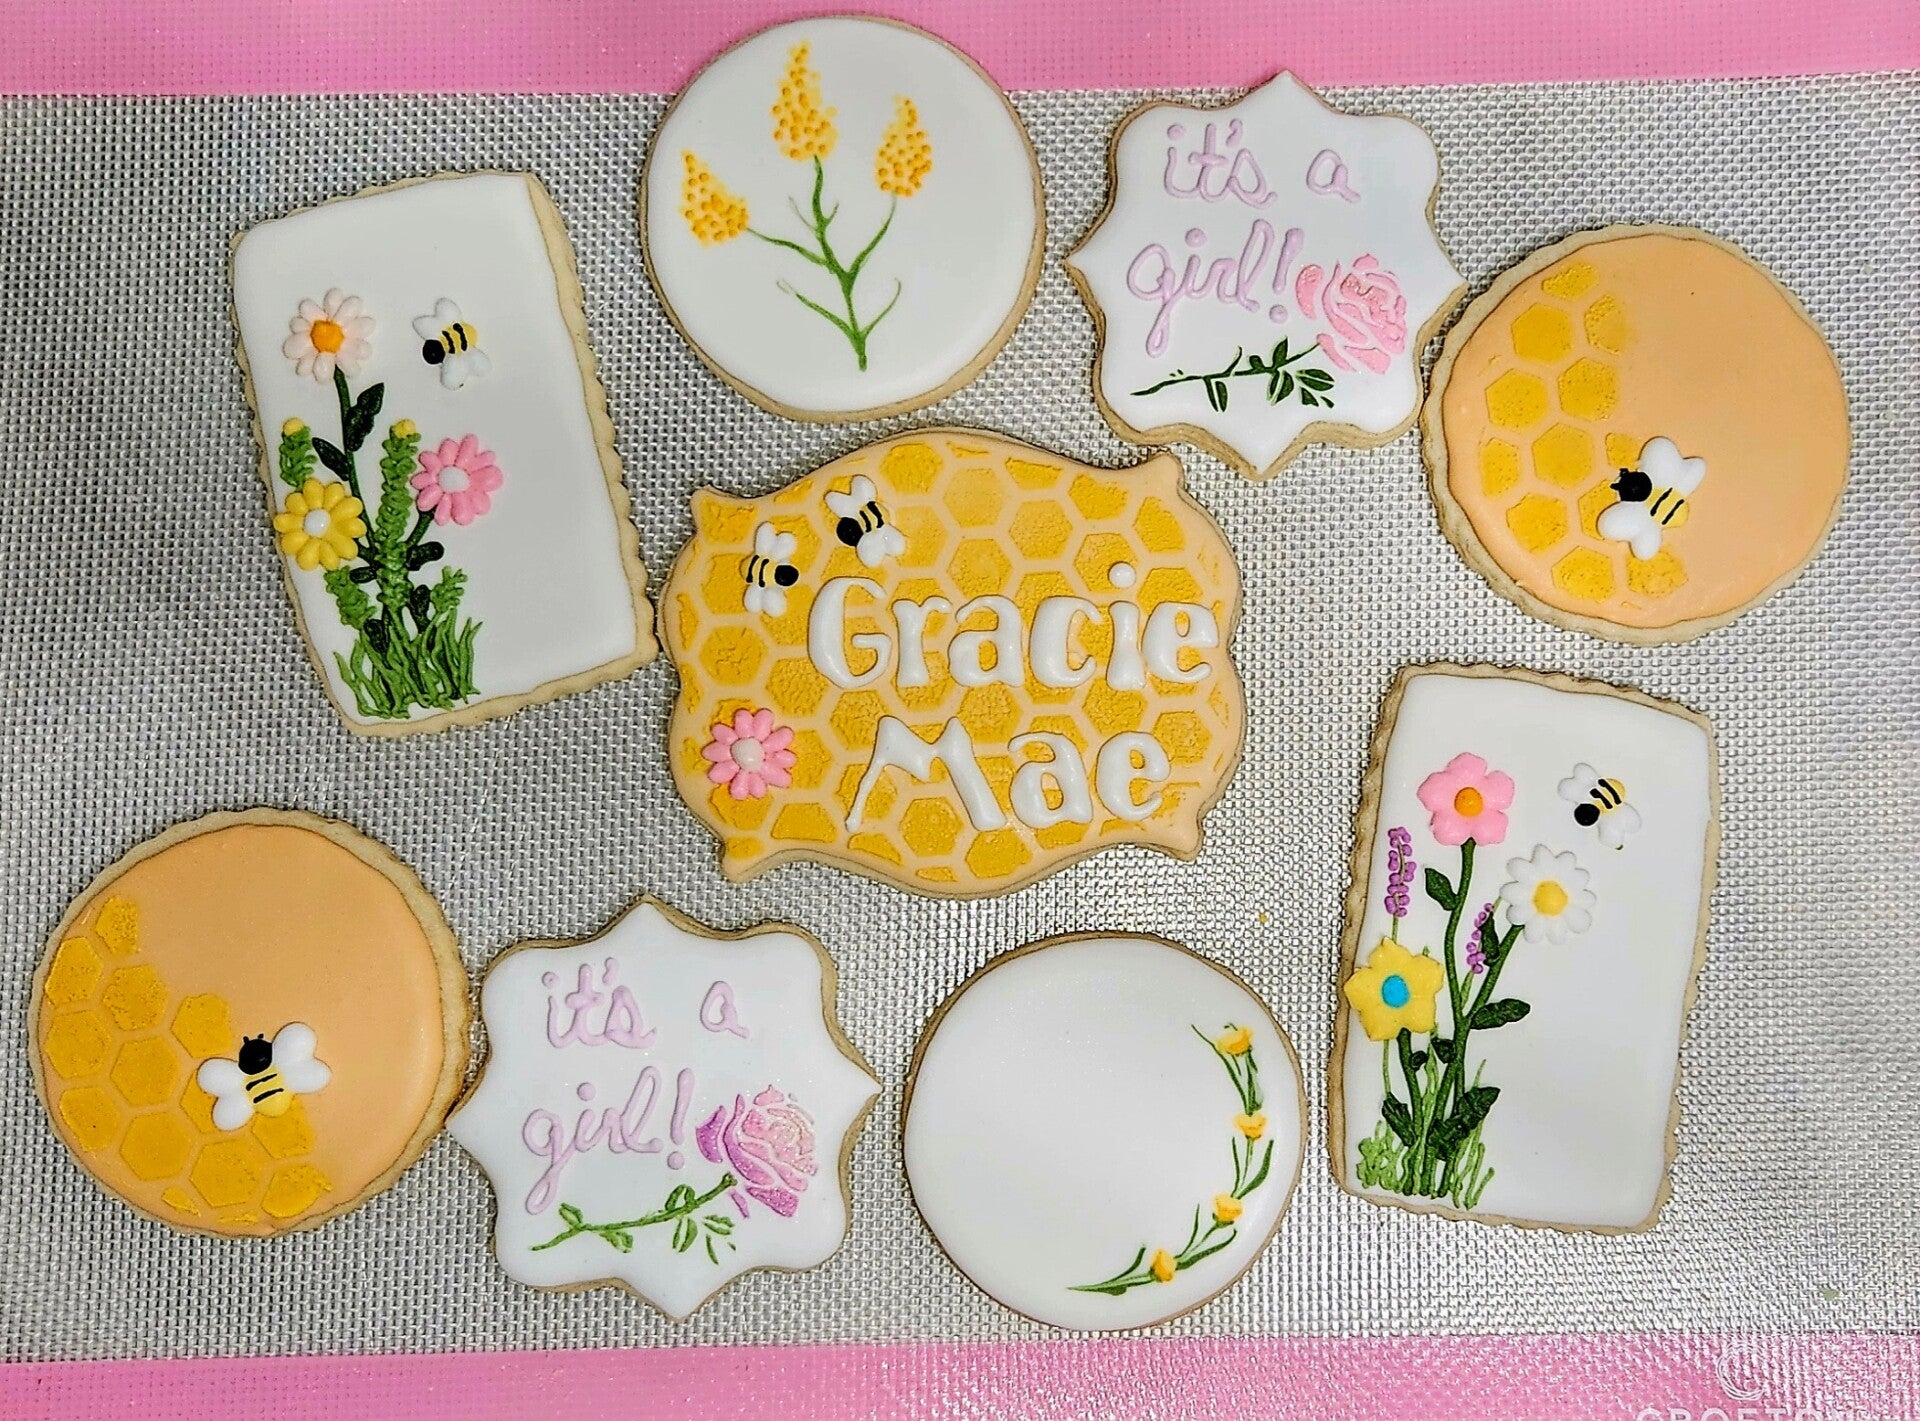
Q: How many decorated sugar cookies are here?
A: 9